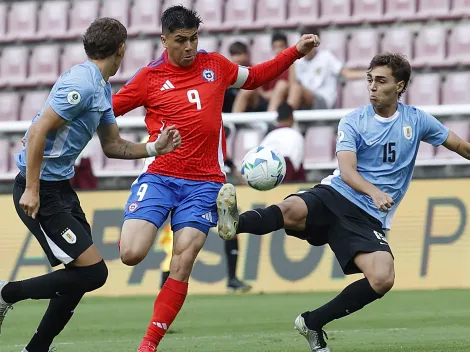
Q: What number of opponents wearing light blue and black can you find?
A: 2